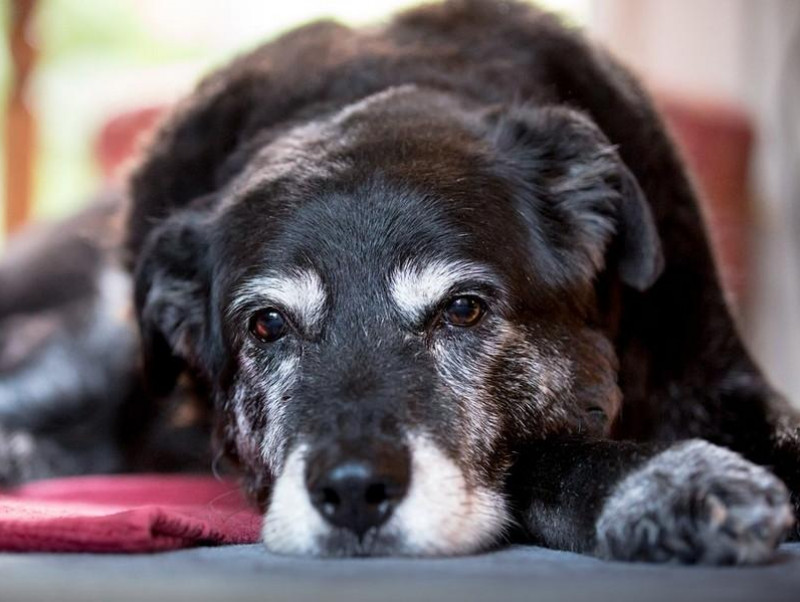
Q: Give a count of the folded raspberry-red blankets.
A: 1